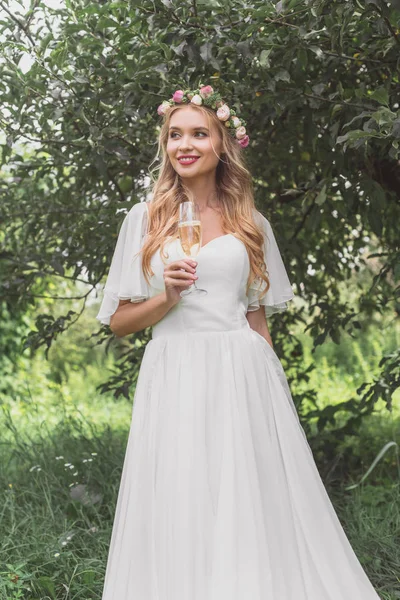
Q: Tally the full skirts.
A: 1